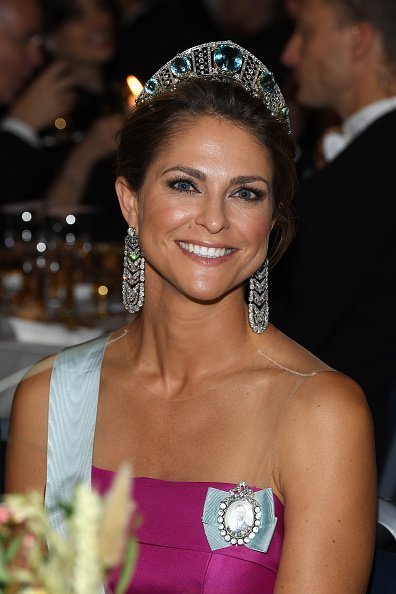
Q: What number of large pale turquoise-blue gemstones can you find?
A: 5